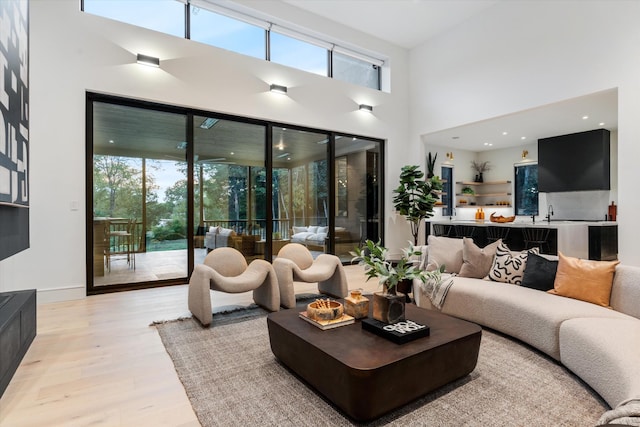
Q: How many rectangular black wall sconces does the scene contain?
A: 3